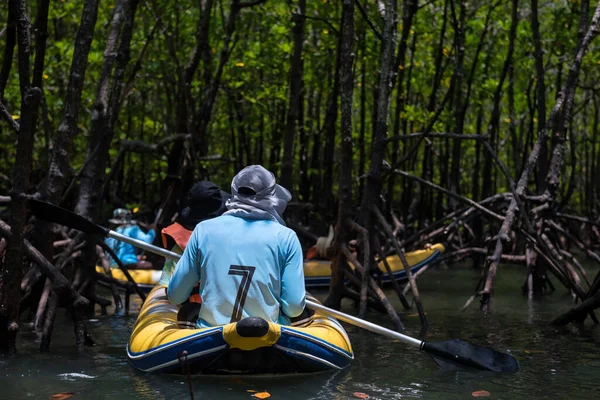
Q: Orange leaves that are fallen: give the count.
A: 4